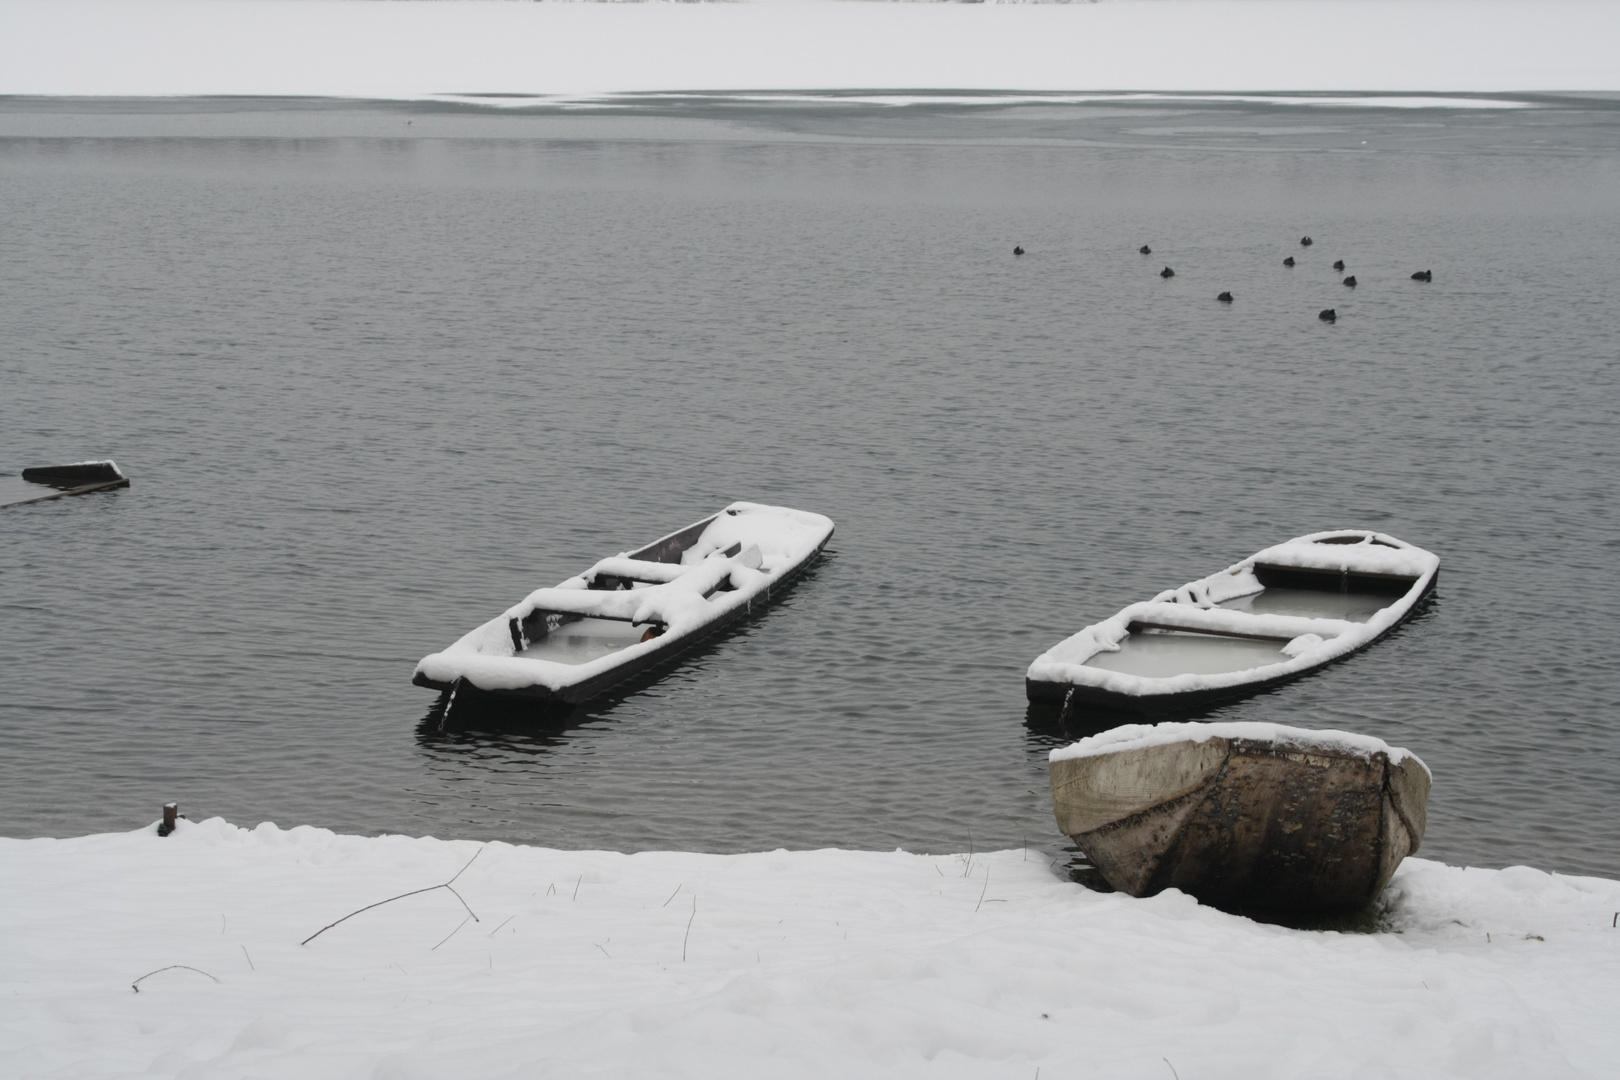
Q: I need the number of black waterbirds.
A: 10